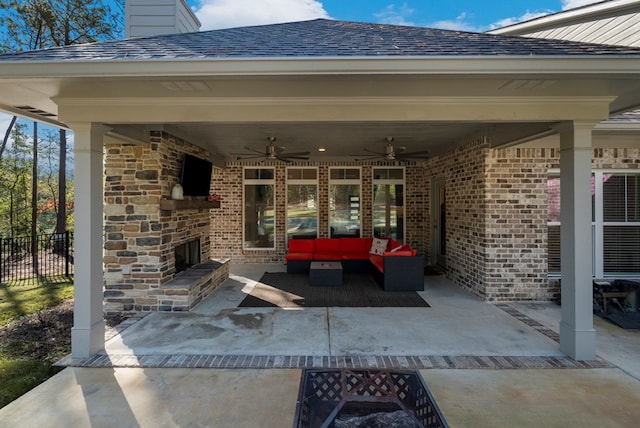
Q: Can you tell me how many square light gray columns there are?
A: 2